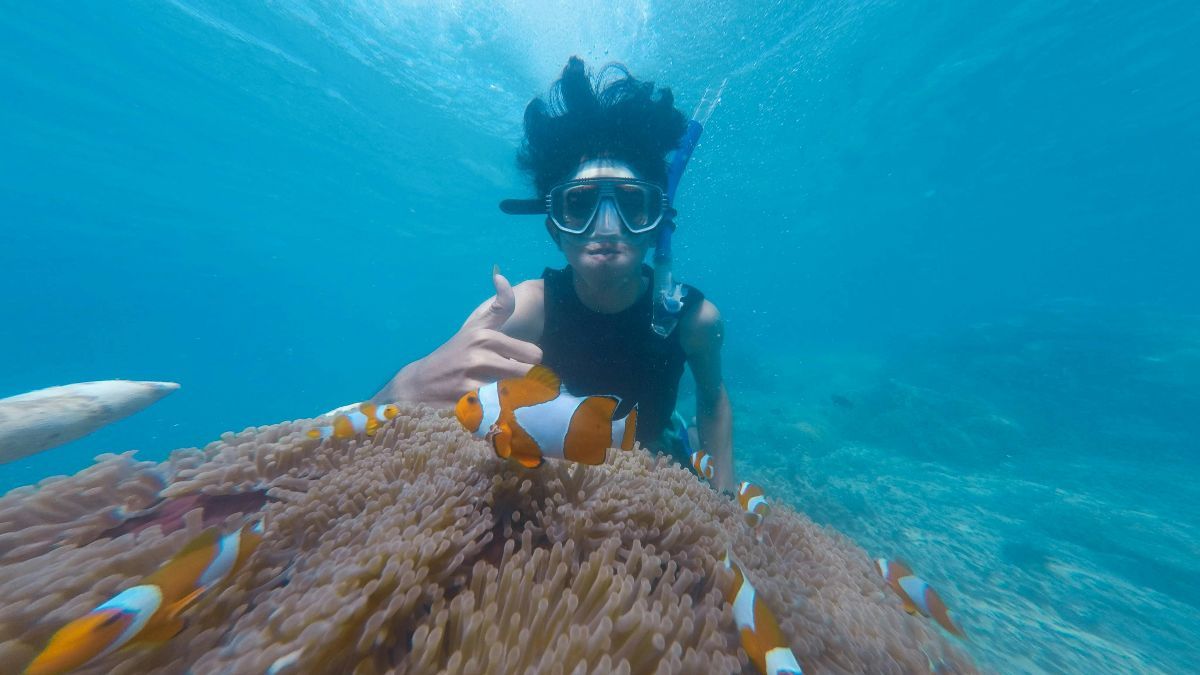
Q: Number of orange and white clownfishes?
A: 7